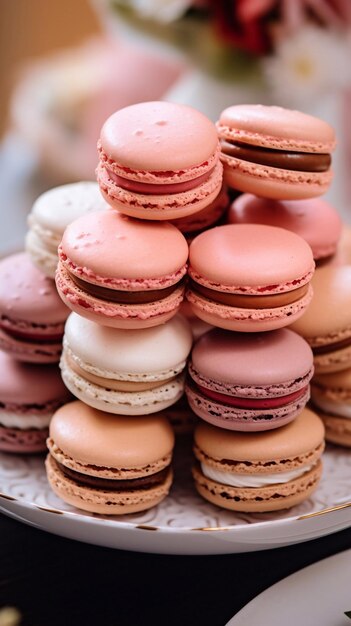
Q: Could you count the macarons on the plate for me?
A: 15